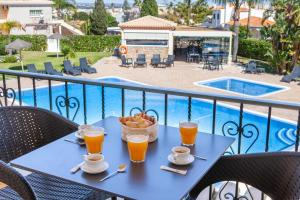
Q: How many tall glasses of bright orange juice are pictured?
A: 3